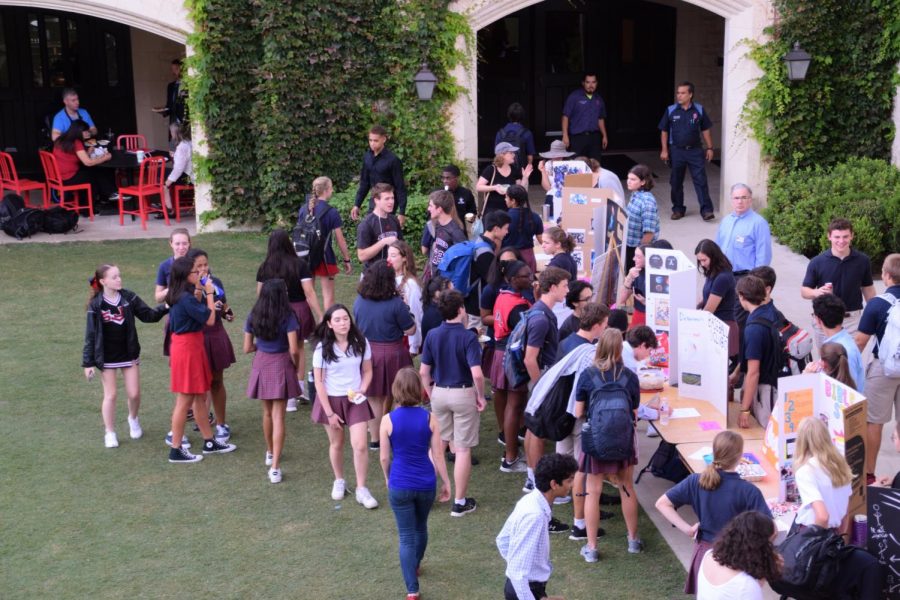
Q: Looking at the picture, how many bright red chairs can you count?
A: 5